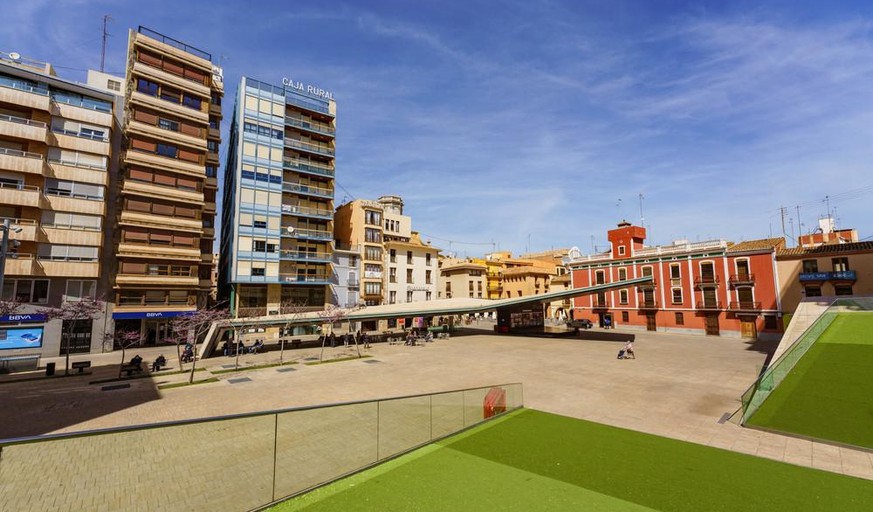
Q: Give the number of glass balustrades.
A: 2